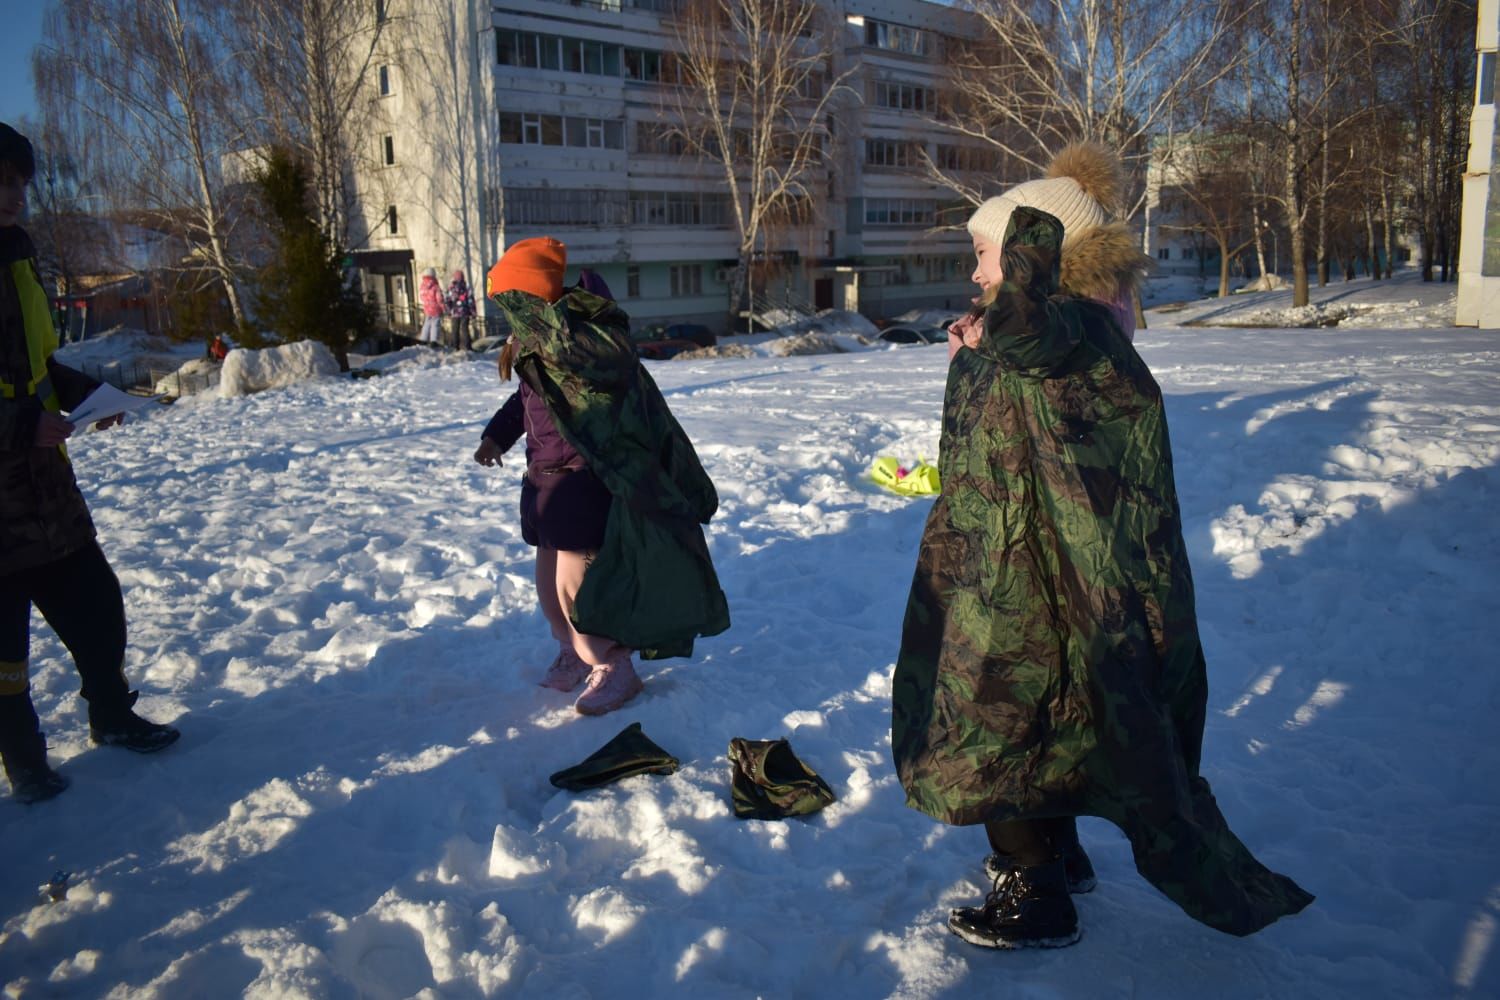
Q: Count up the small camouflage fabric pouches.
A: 2